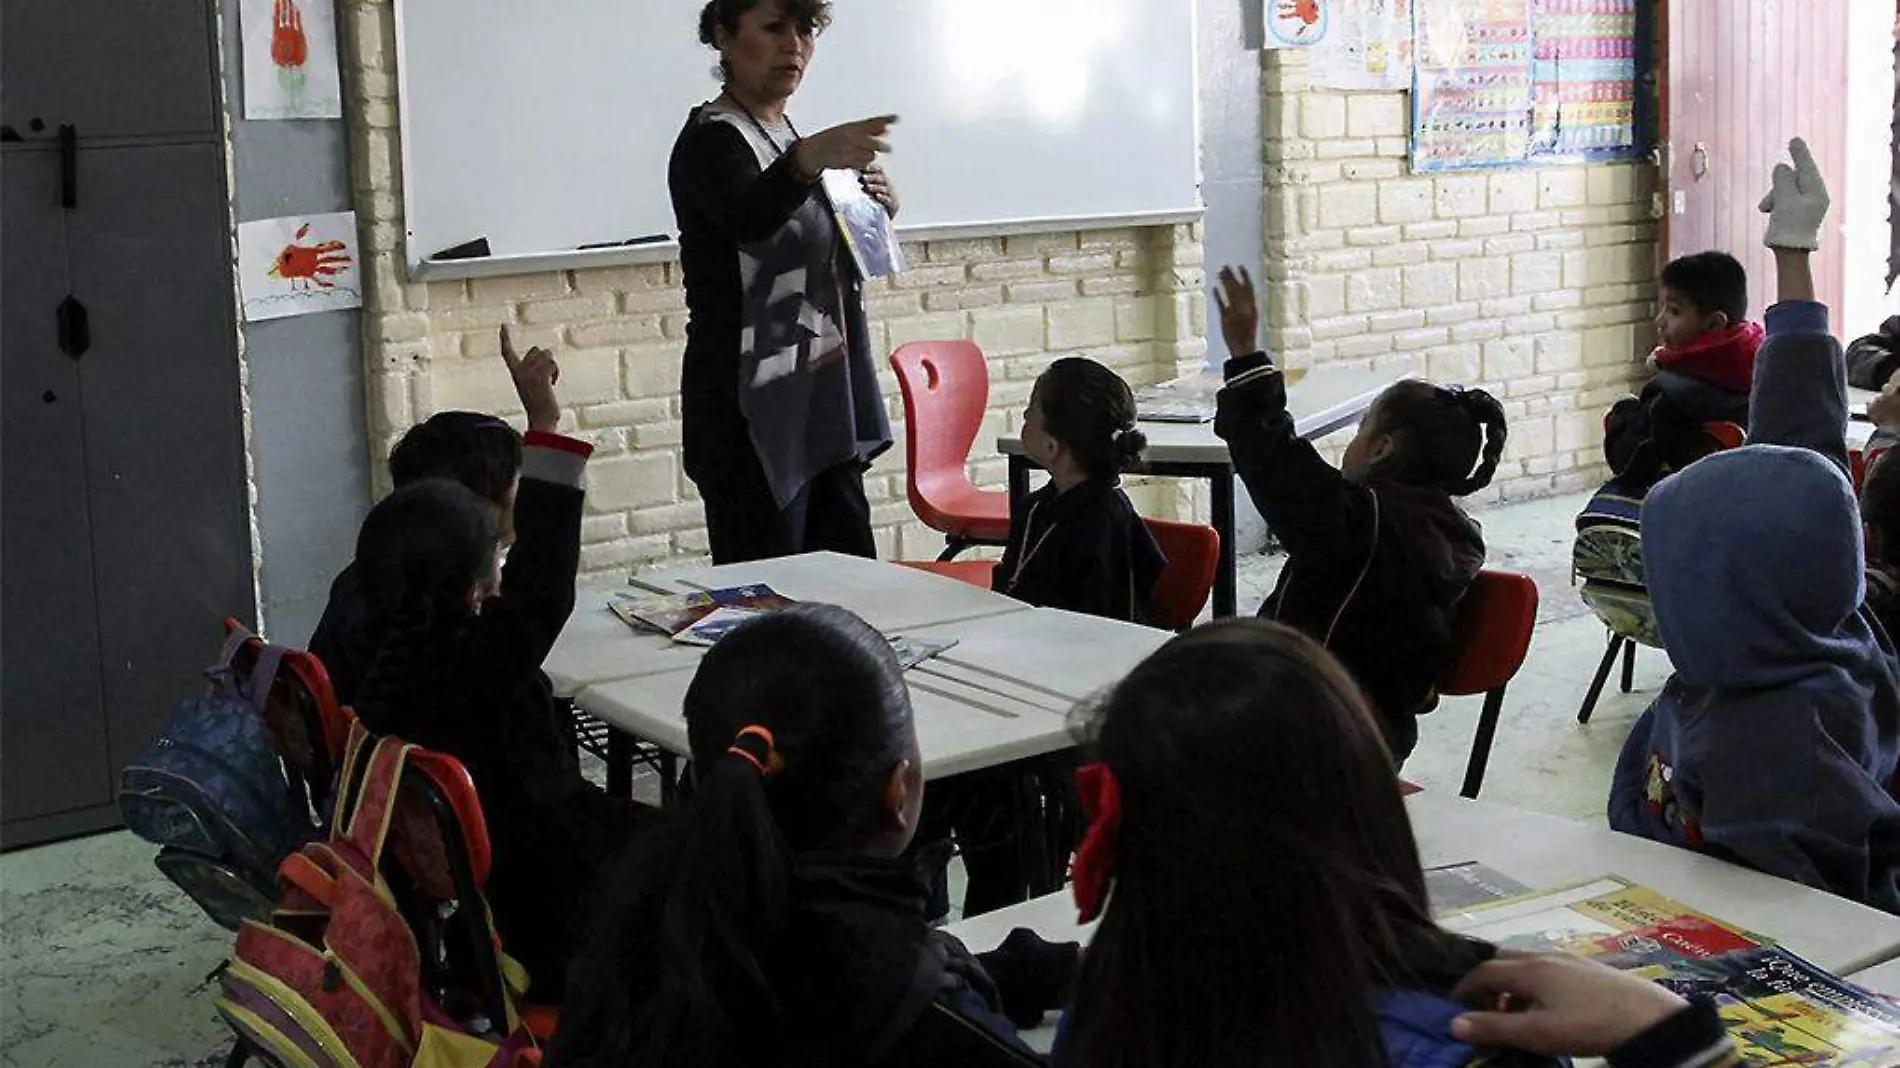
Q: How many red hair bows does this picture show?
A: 1